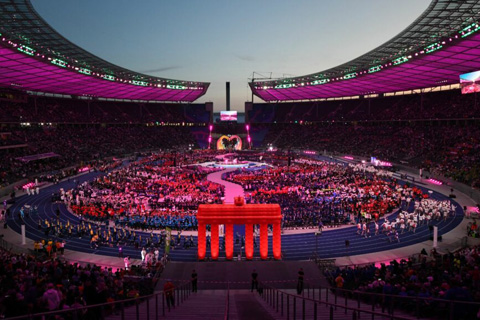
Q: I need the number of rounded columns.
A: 6